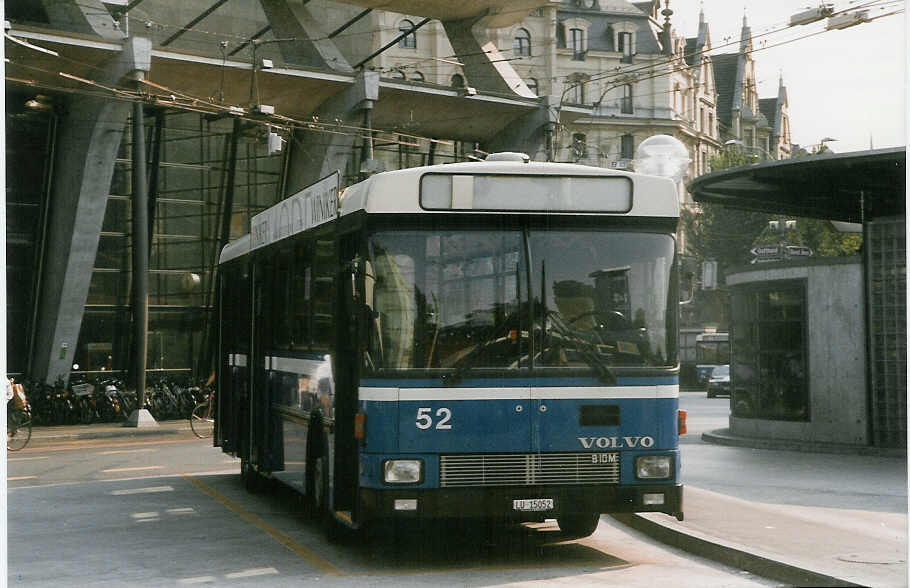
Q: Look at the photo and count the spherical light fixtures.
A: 1